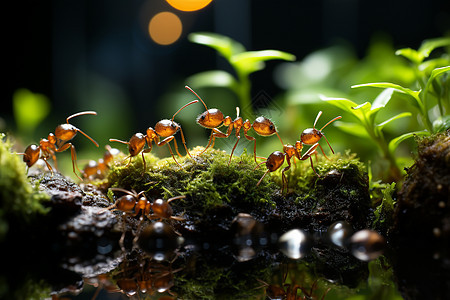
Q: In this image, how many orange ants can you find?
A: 6